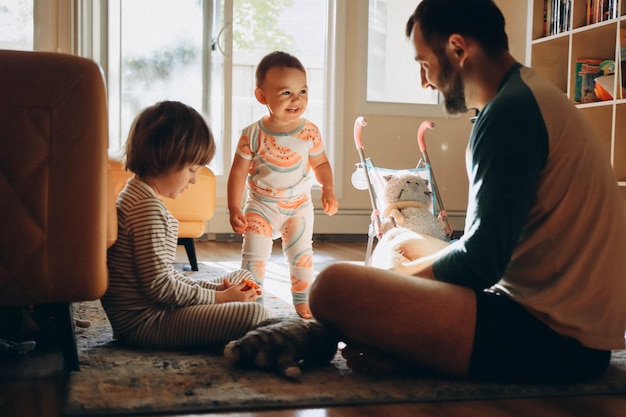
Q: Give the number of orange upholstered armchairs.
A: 2